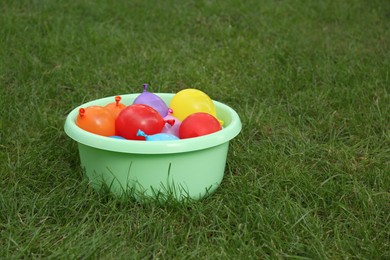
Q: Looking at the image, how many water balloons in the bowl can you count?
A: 9